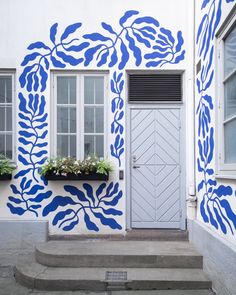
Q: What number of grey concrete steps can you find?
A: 2